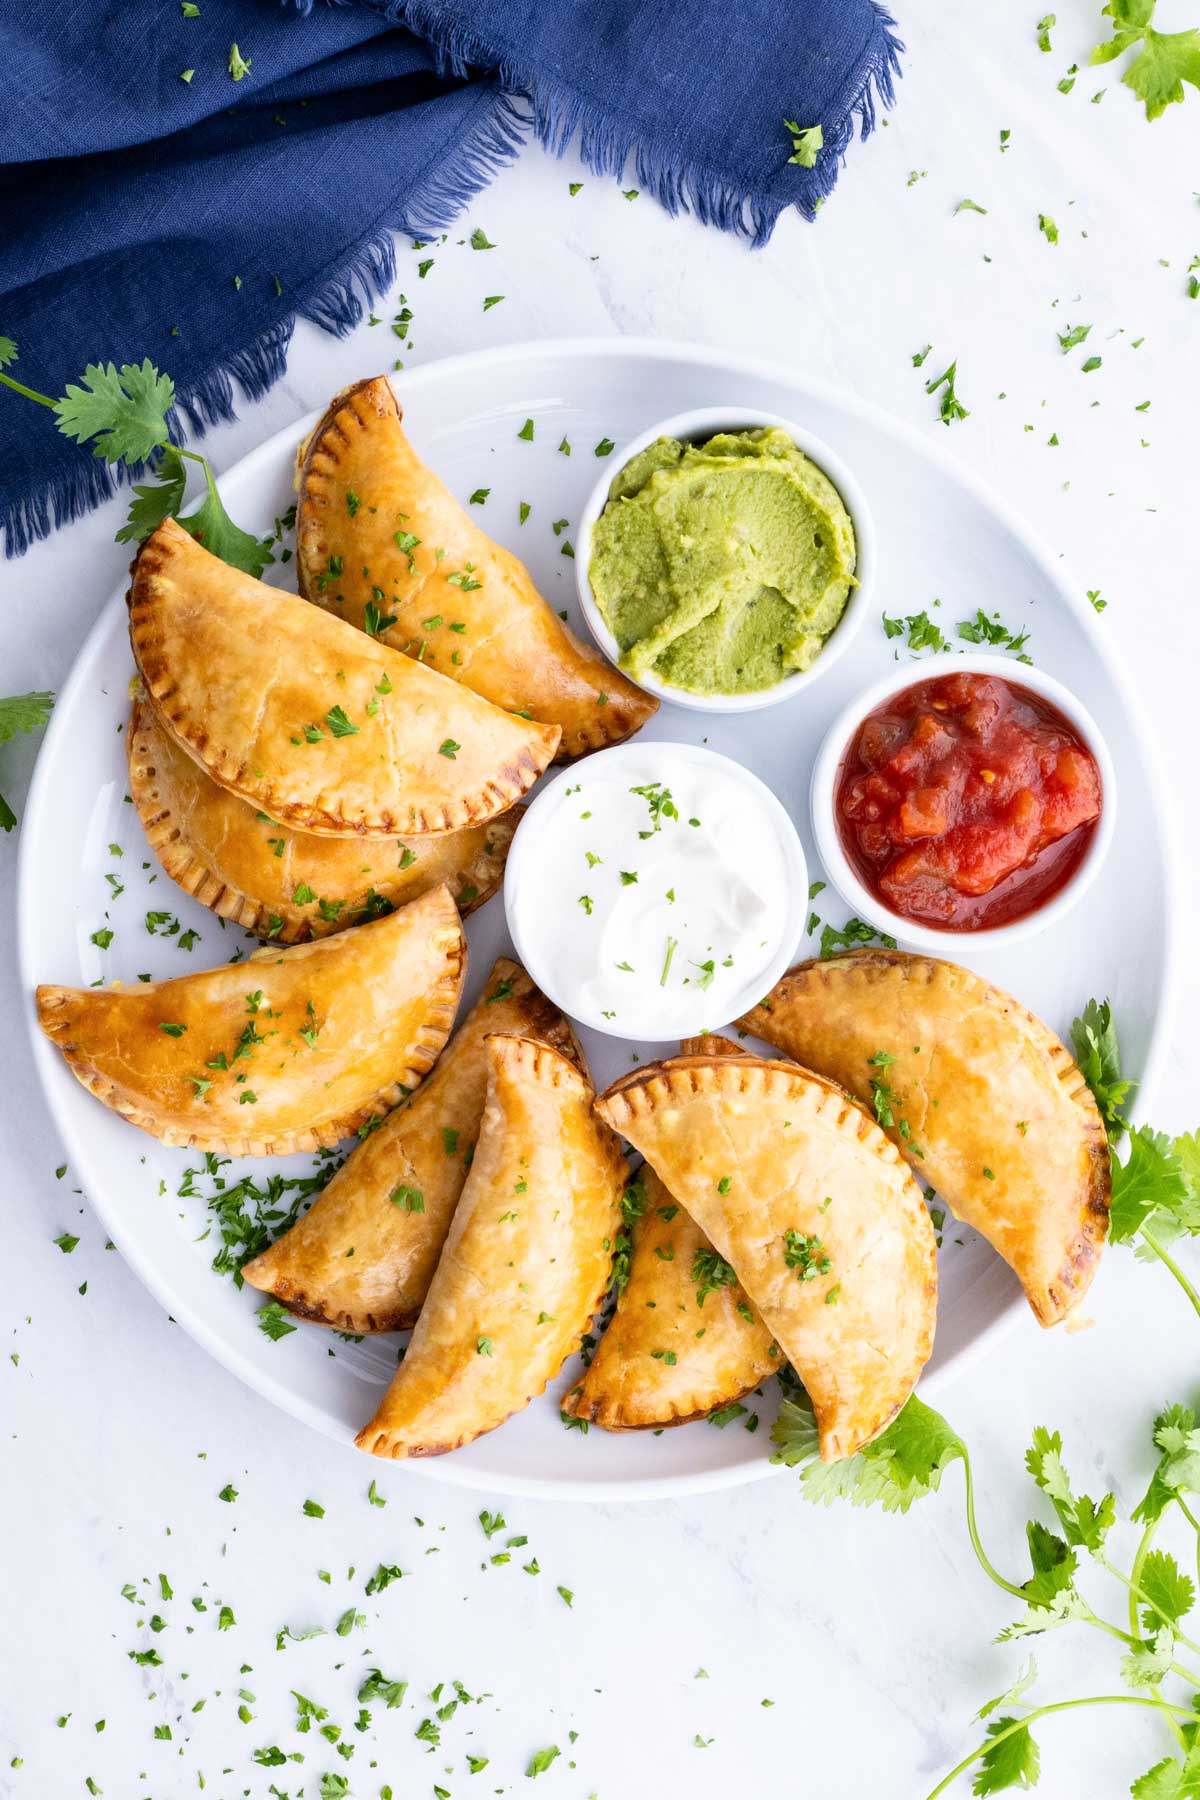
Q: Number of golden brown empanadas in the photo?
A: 9